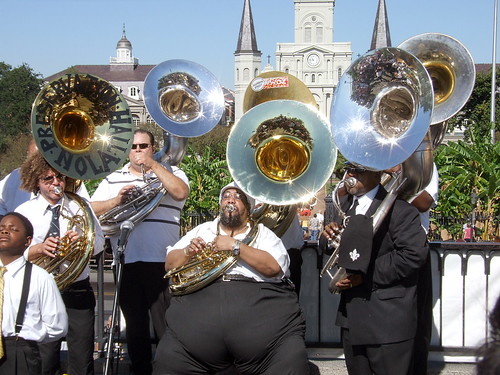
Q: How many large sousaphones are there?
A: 6